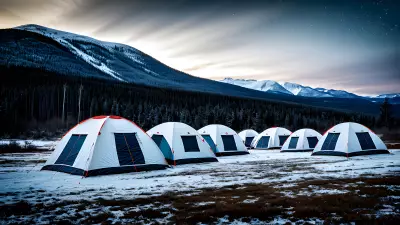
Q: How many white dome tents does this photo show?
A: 7